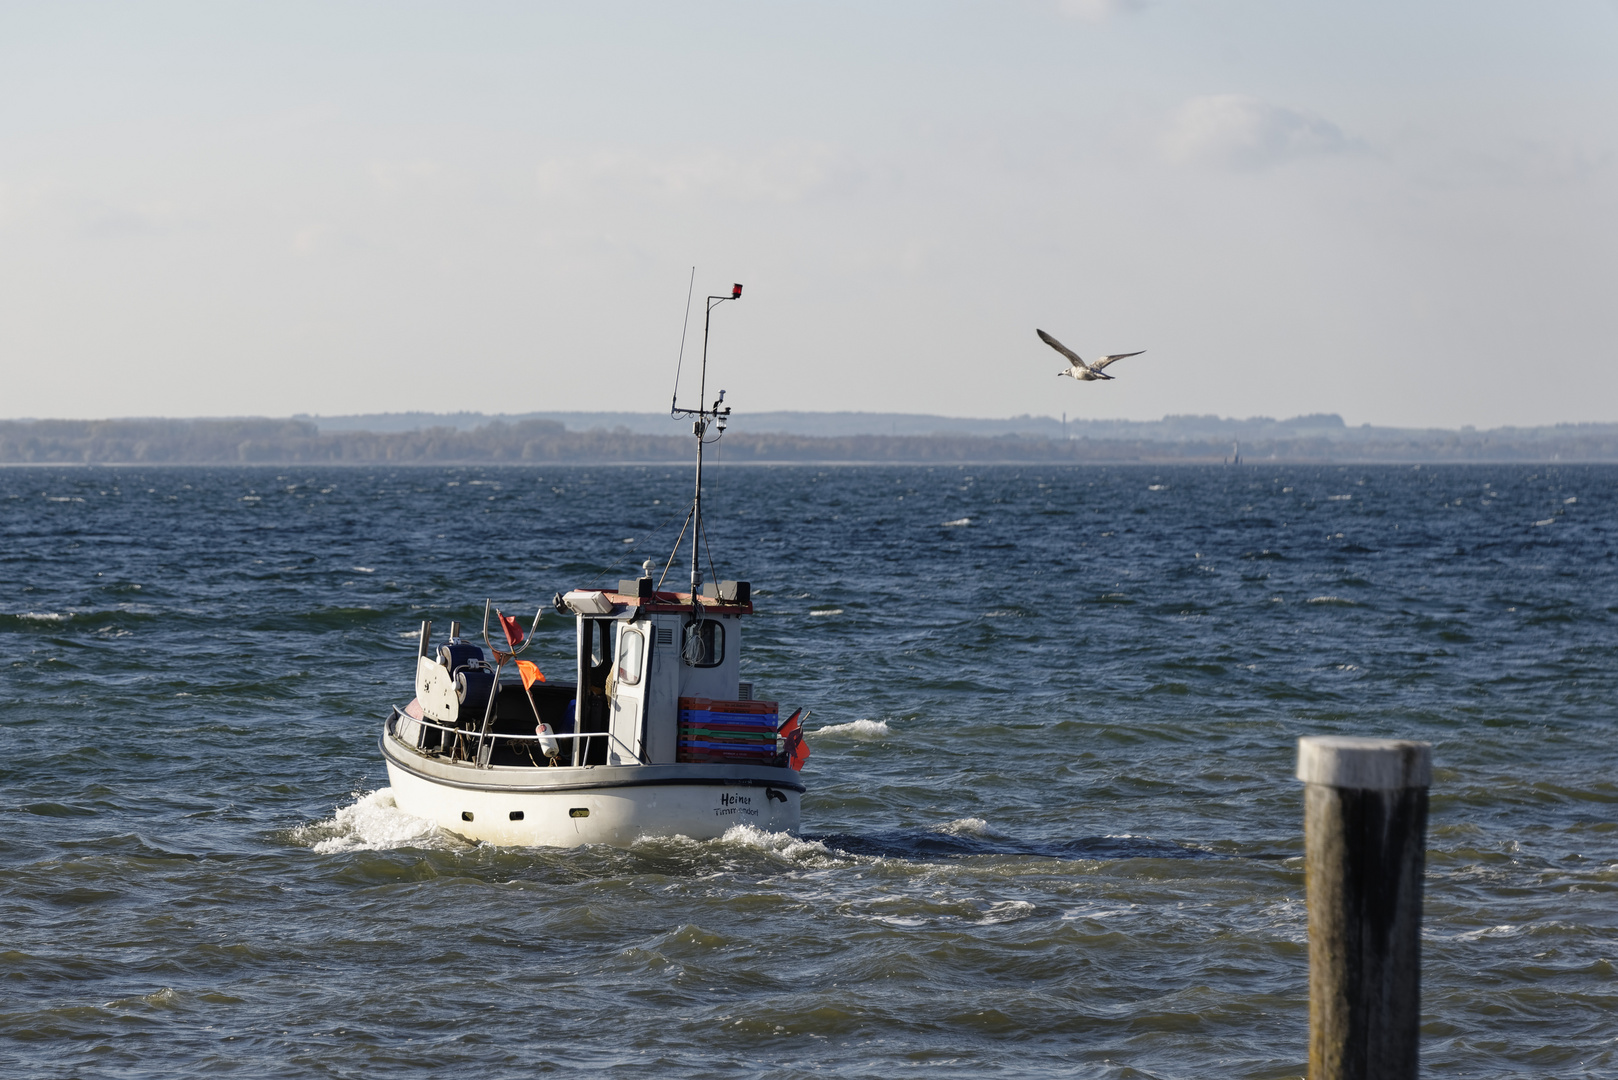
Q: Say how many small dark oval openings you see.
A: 3